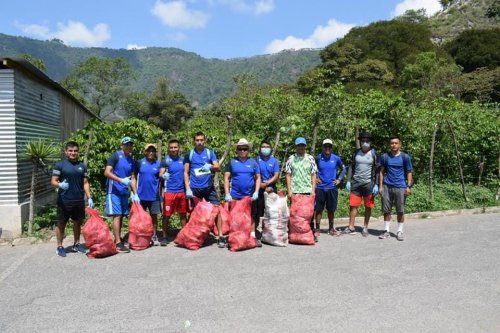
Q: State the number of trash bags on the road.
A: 7